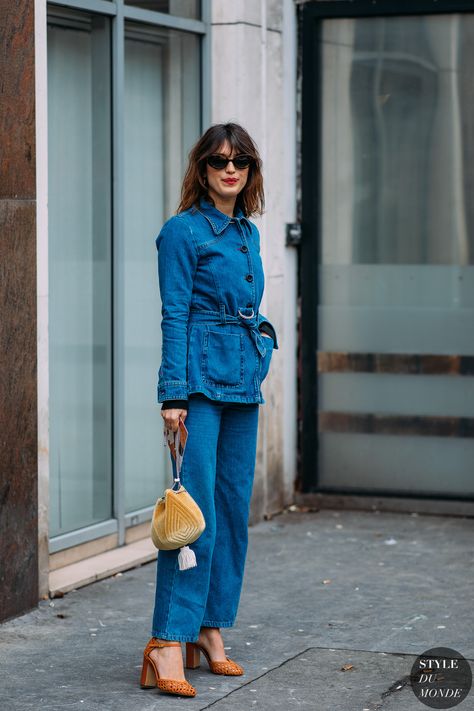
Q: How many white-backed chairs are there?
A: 0